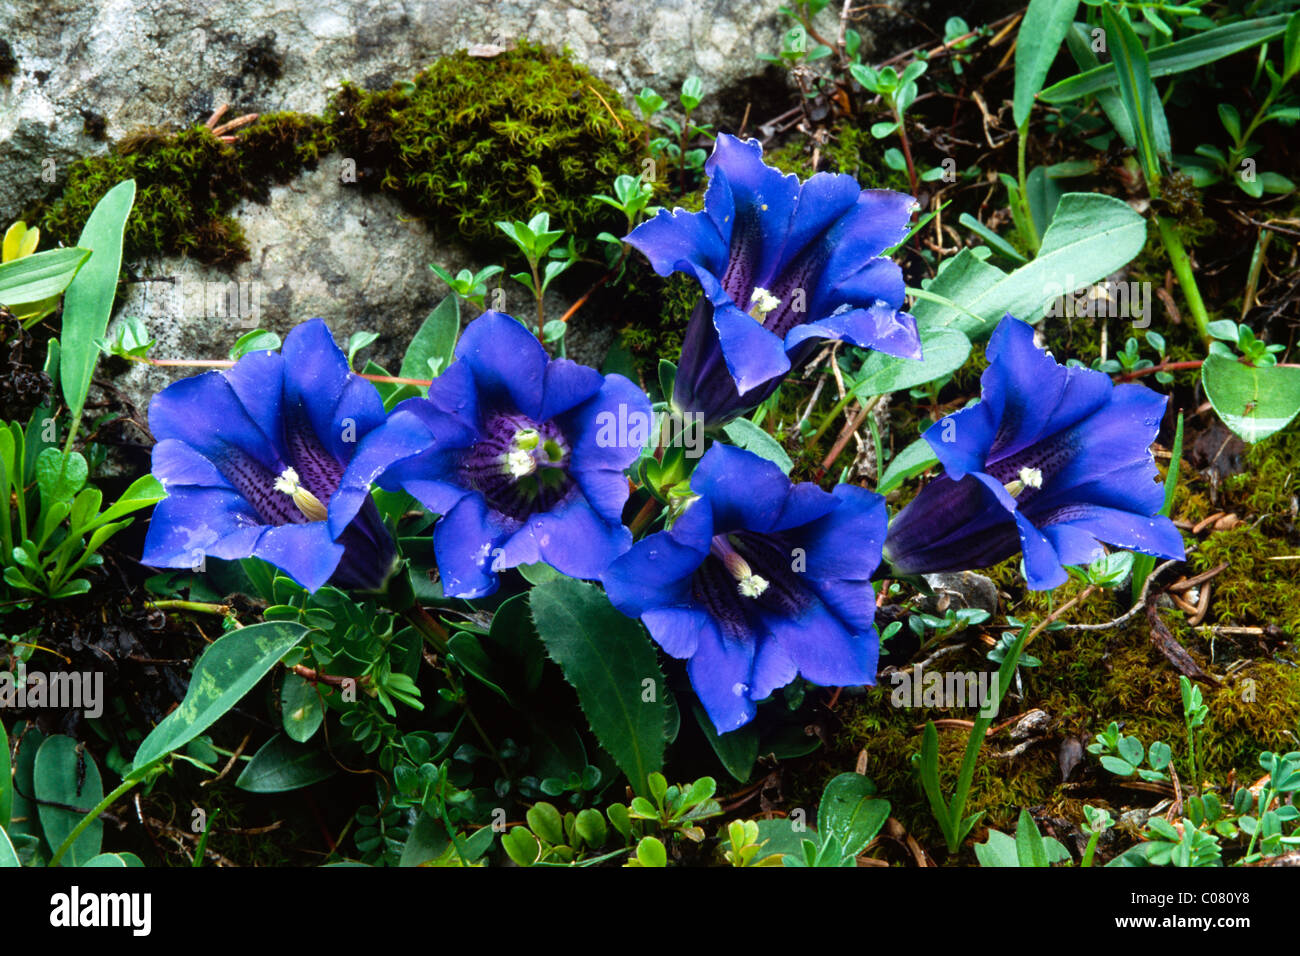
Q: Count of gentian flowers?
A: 5